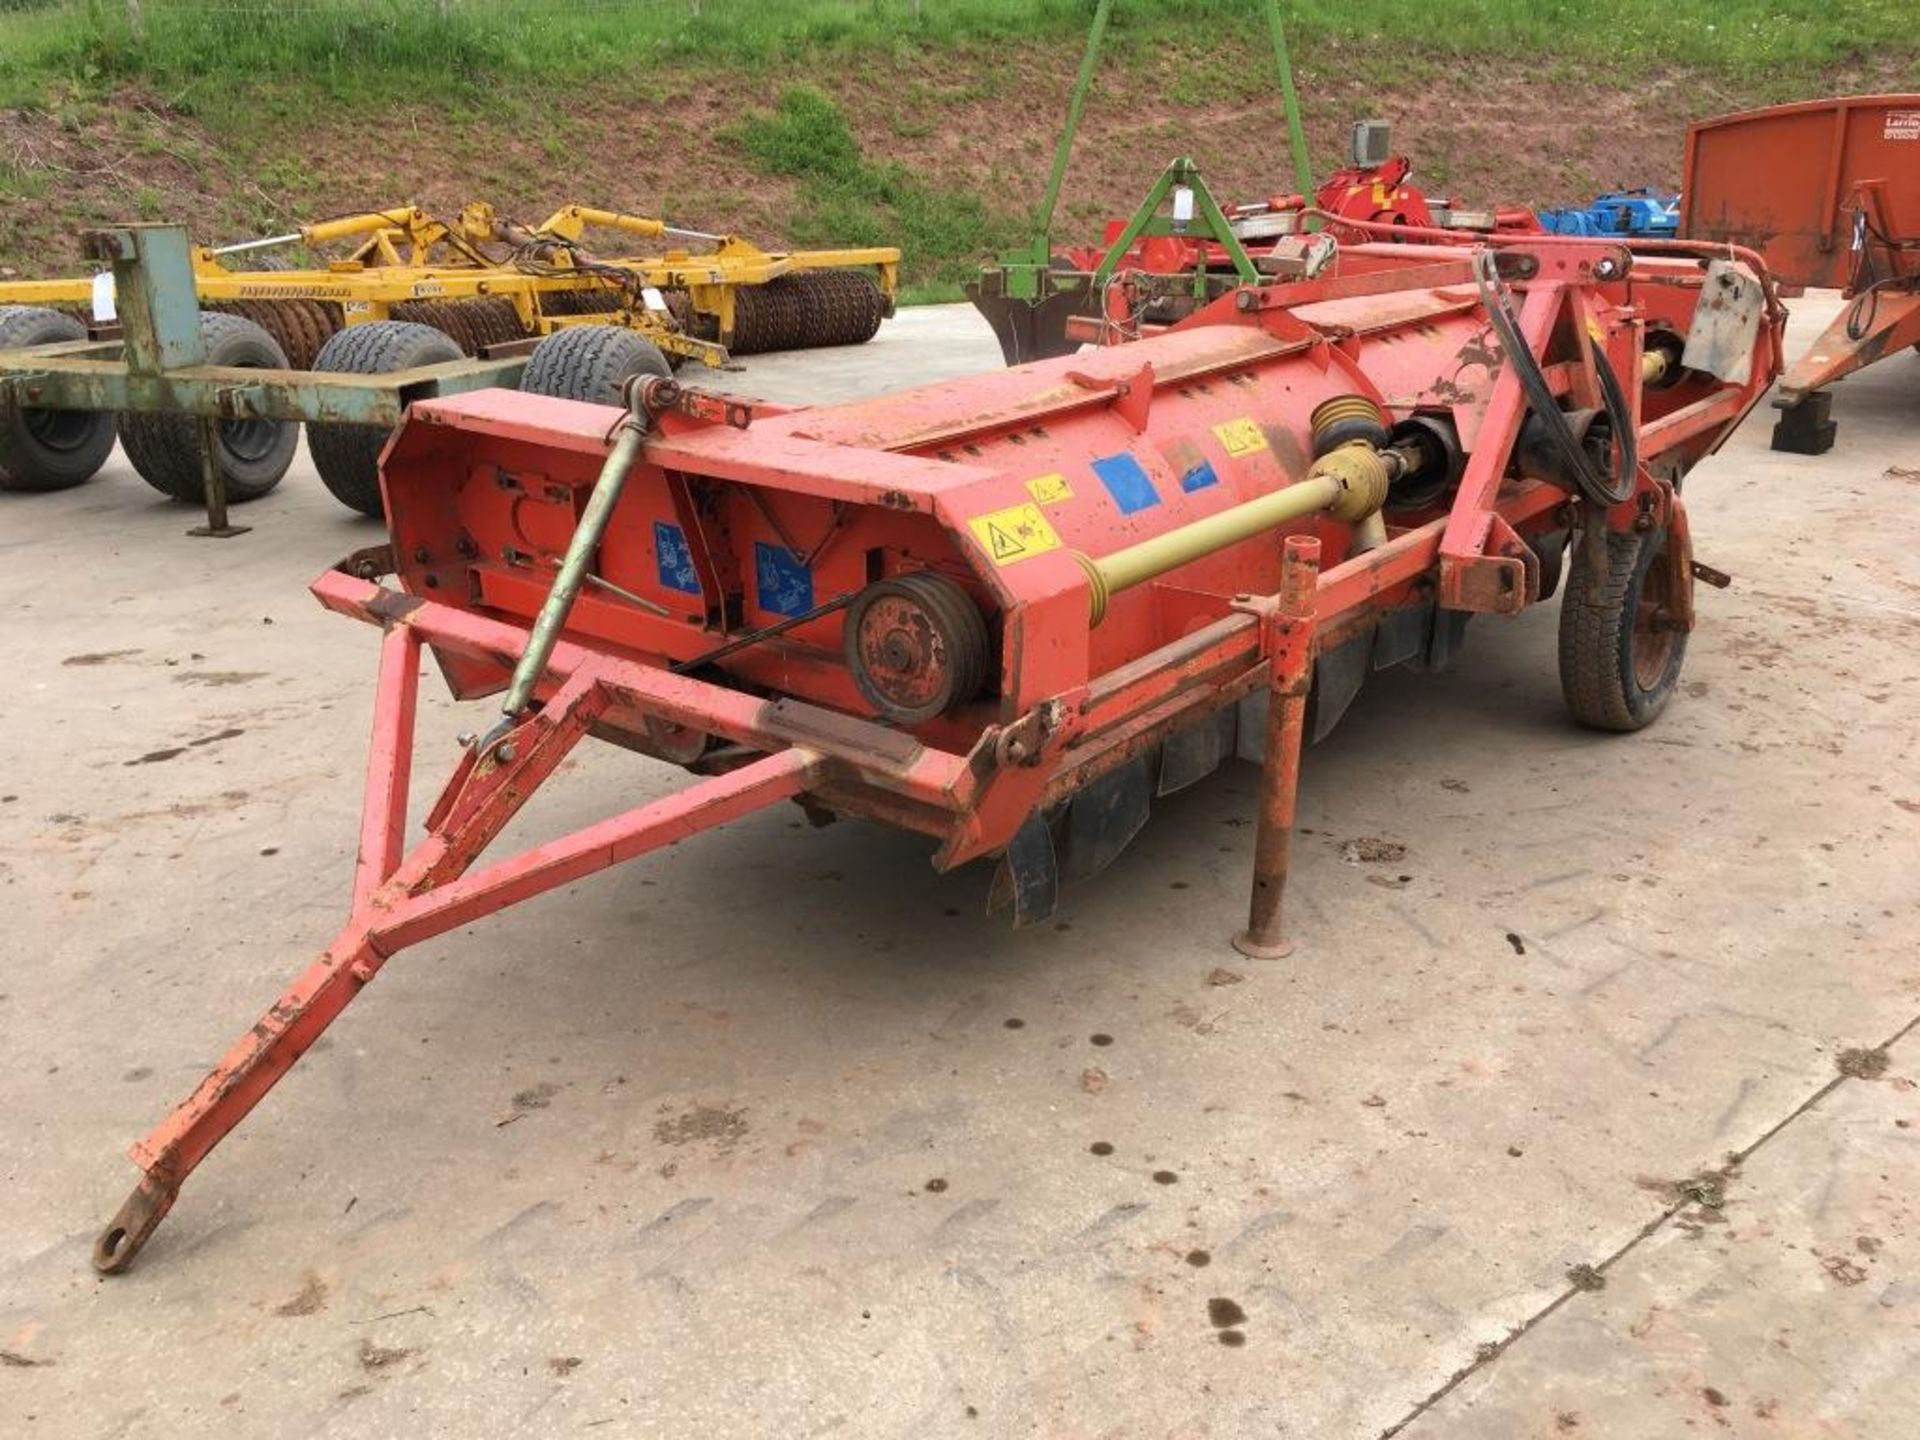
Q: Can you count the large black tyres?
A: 5